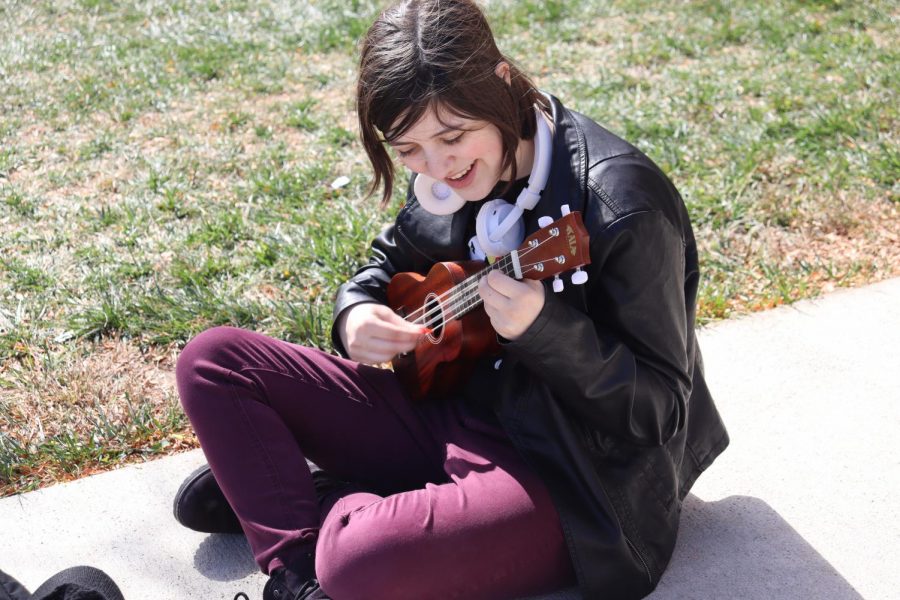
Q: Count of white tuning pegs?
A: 4